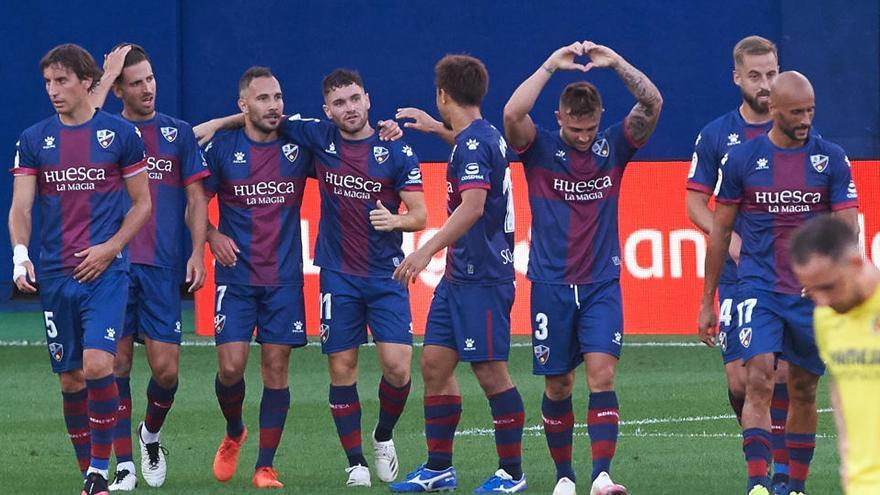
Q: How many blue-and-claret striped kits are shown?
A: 8